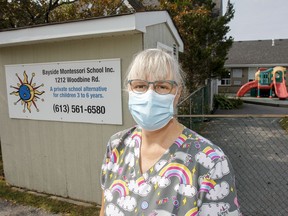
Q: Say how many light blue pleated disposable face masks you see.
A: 1